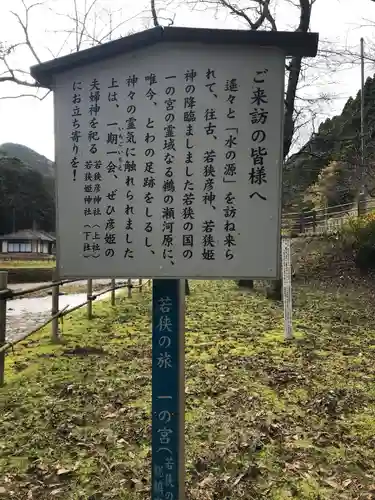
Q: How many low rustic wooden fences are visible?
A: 1